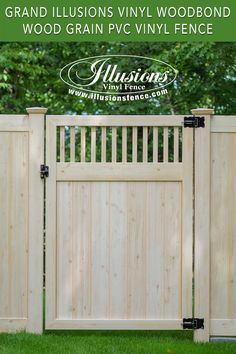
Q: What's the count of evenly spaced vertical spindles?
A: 12